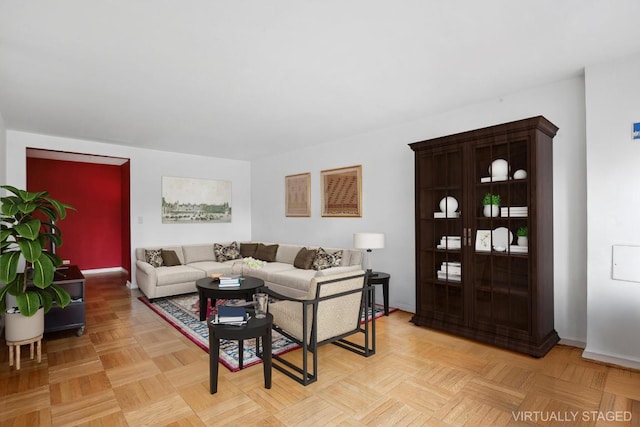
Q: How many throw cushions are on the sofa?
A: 7